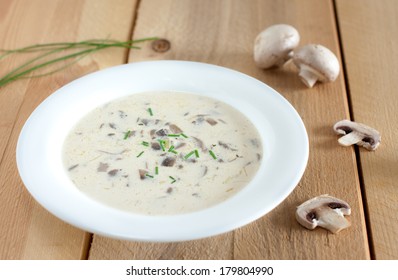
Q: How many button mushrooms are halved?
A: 2